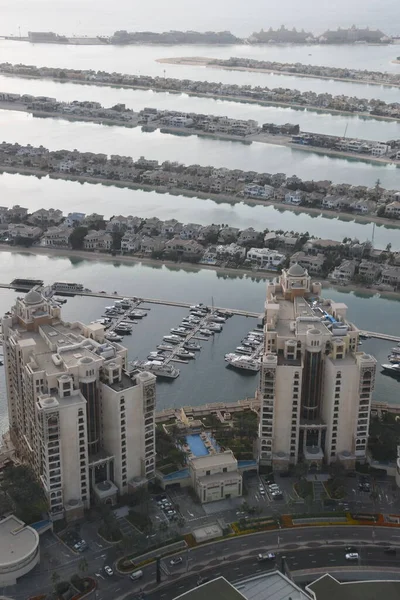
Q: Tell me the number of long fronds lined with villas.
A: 5